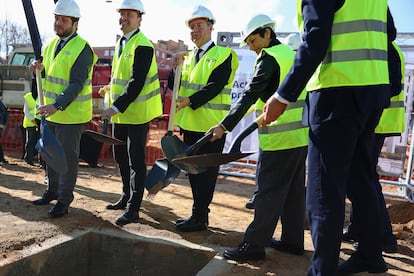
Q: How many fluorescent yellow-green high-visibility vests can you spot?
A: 7